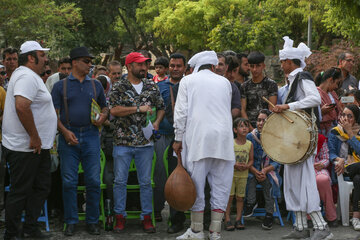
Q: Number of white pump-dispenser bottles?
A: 0